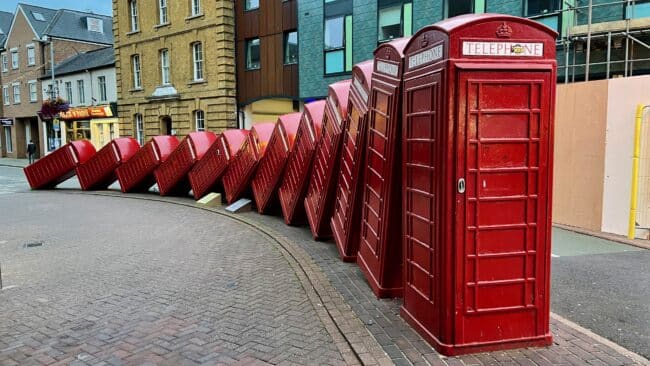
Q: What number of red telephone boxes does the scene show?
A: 12